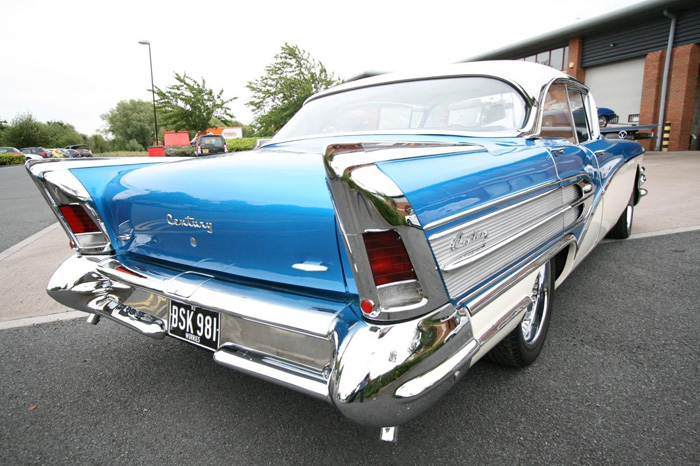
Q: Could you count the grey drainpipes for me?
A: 1